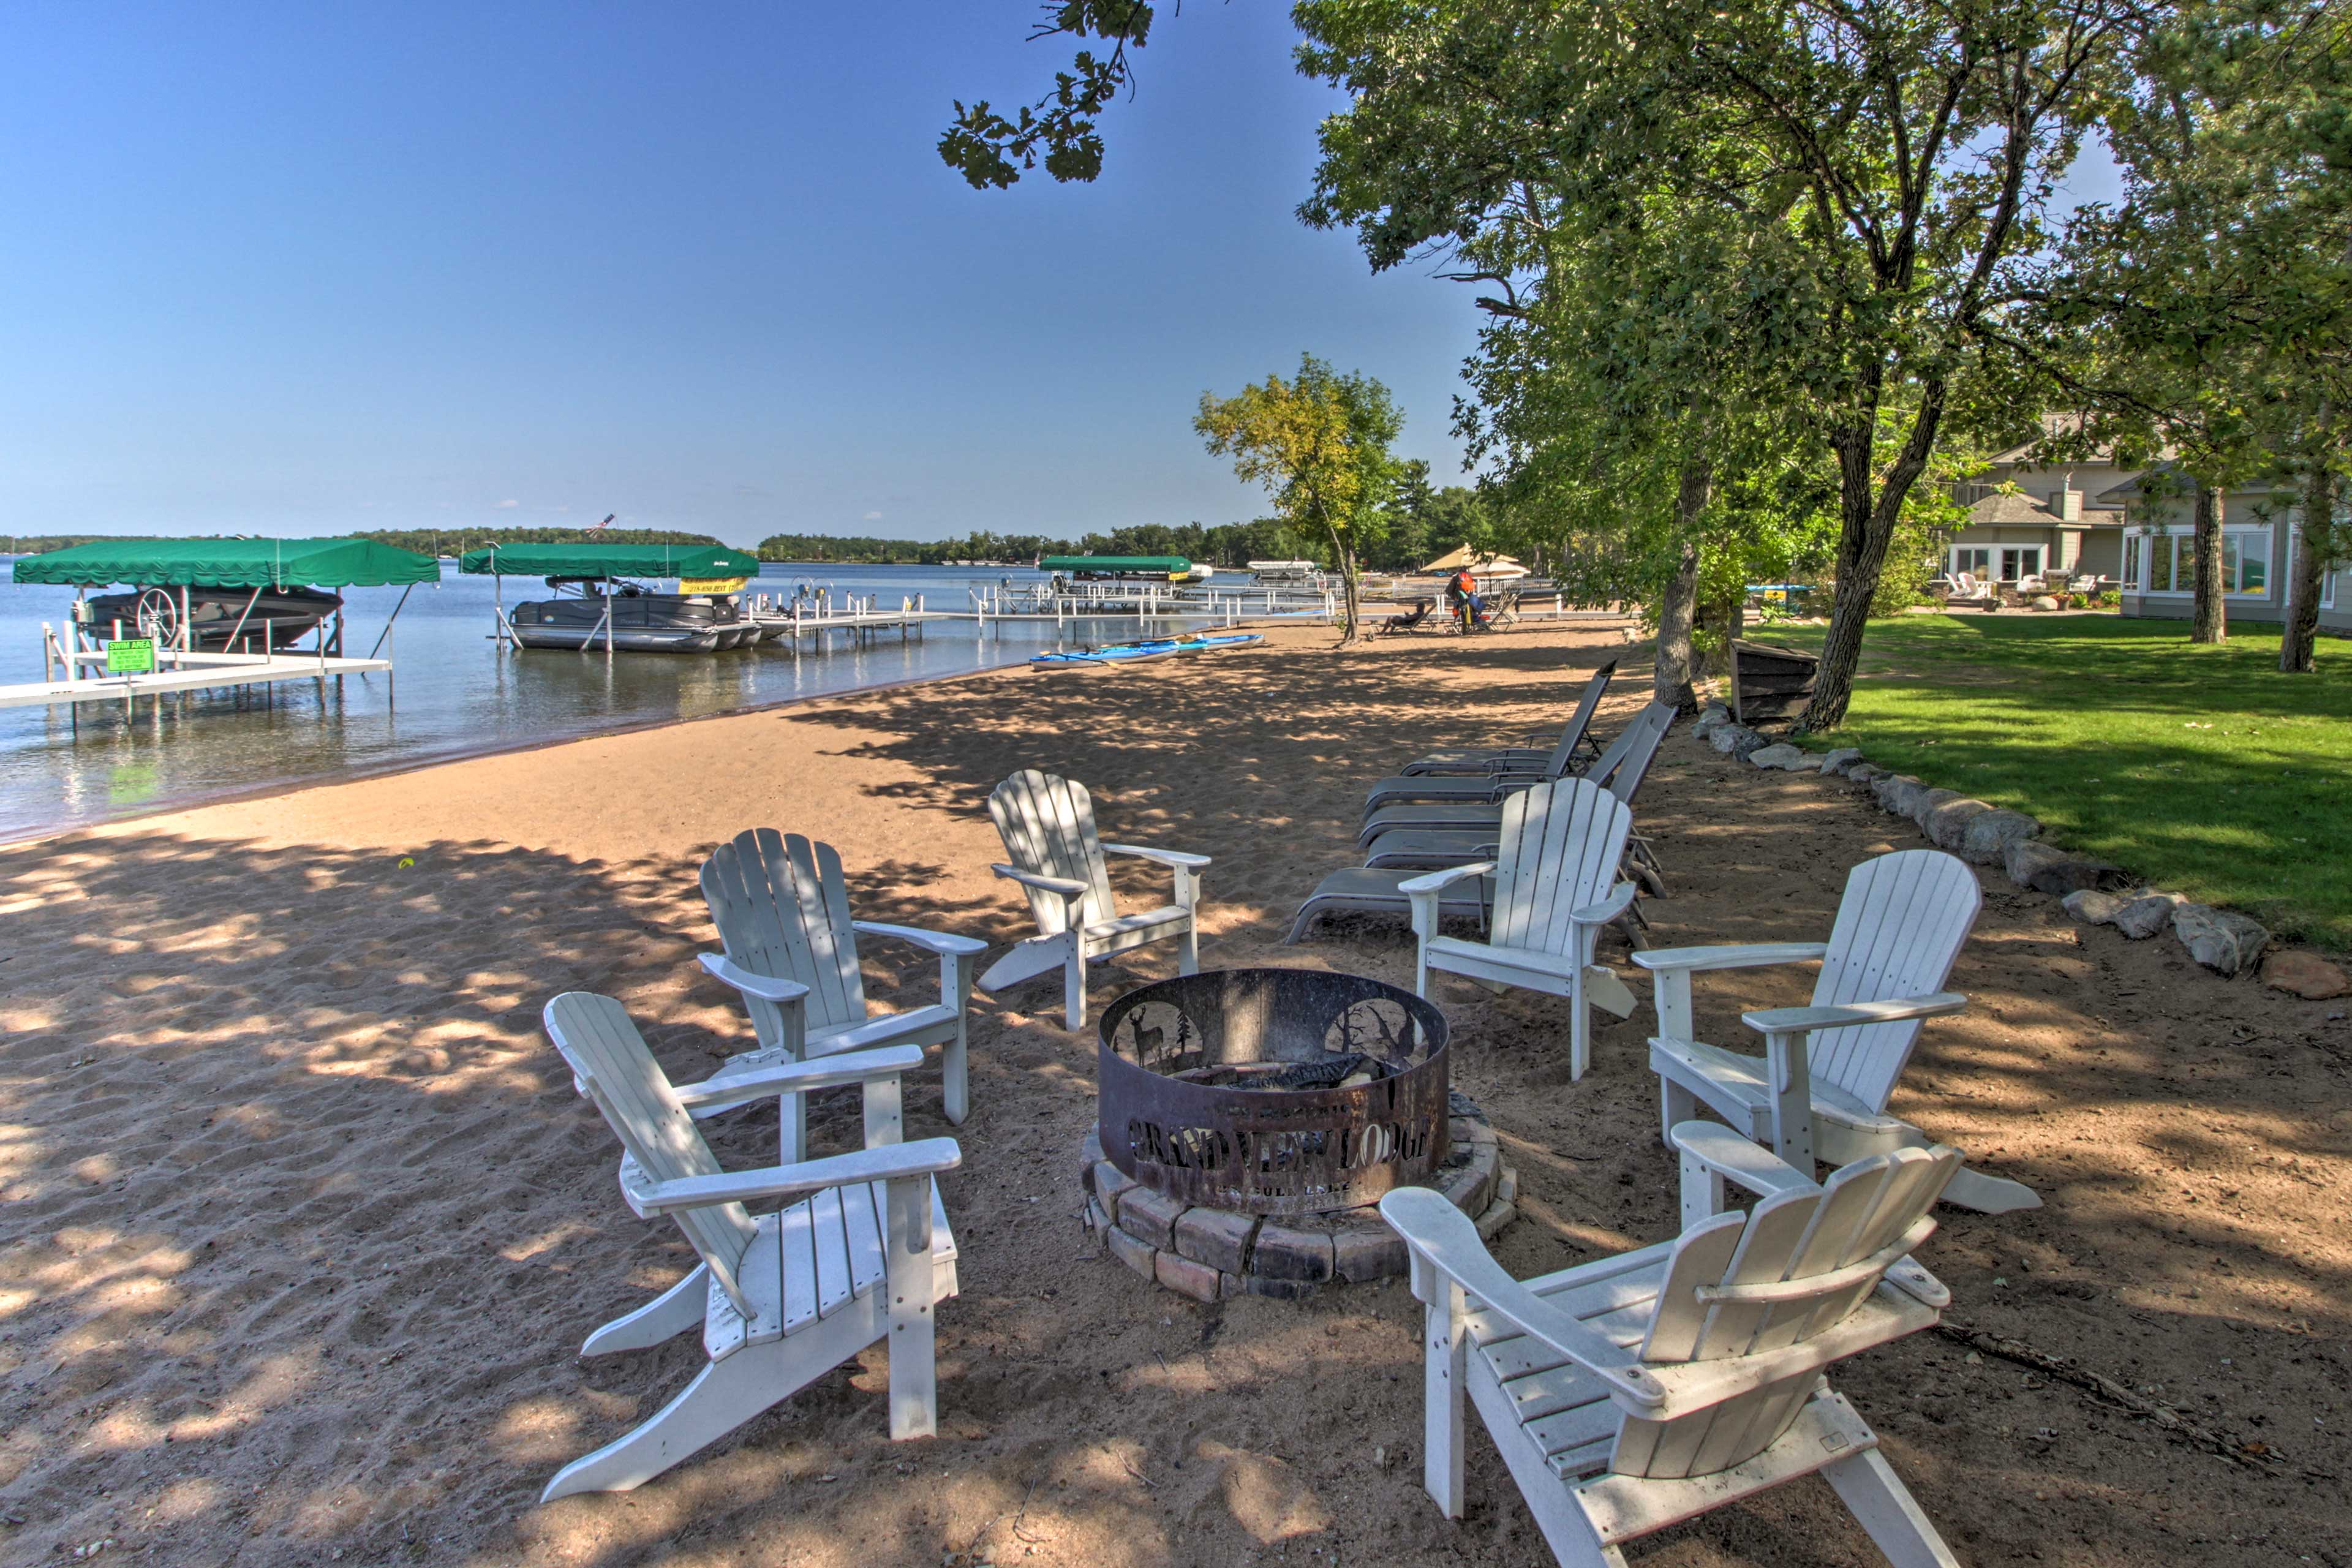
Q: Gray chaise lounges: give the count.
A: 5